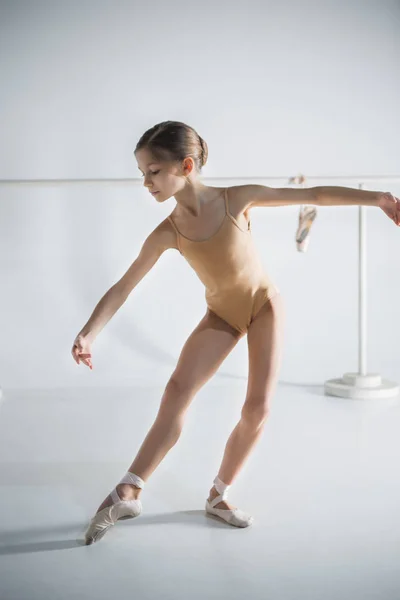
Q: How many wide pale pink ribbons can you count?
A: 2